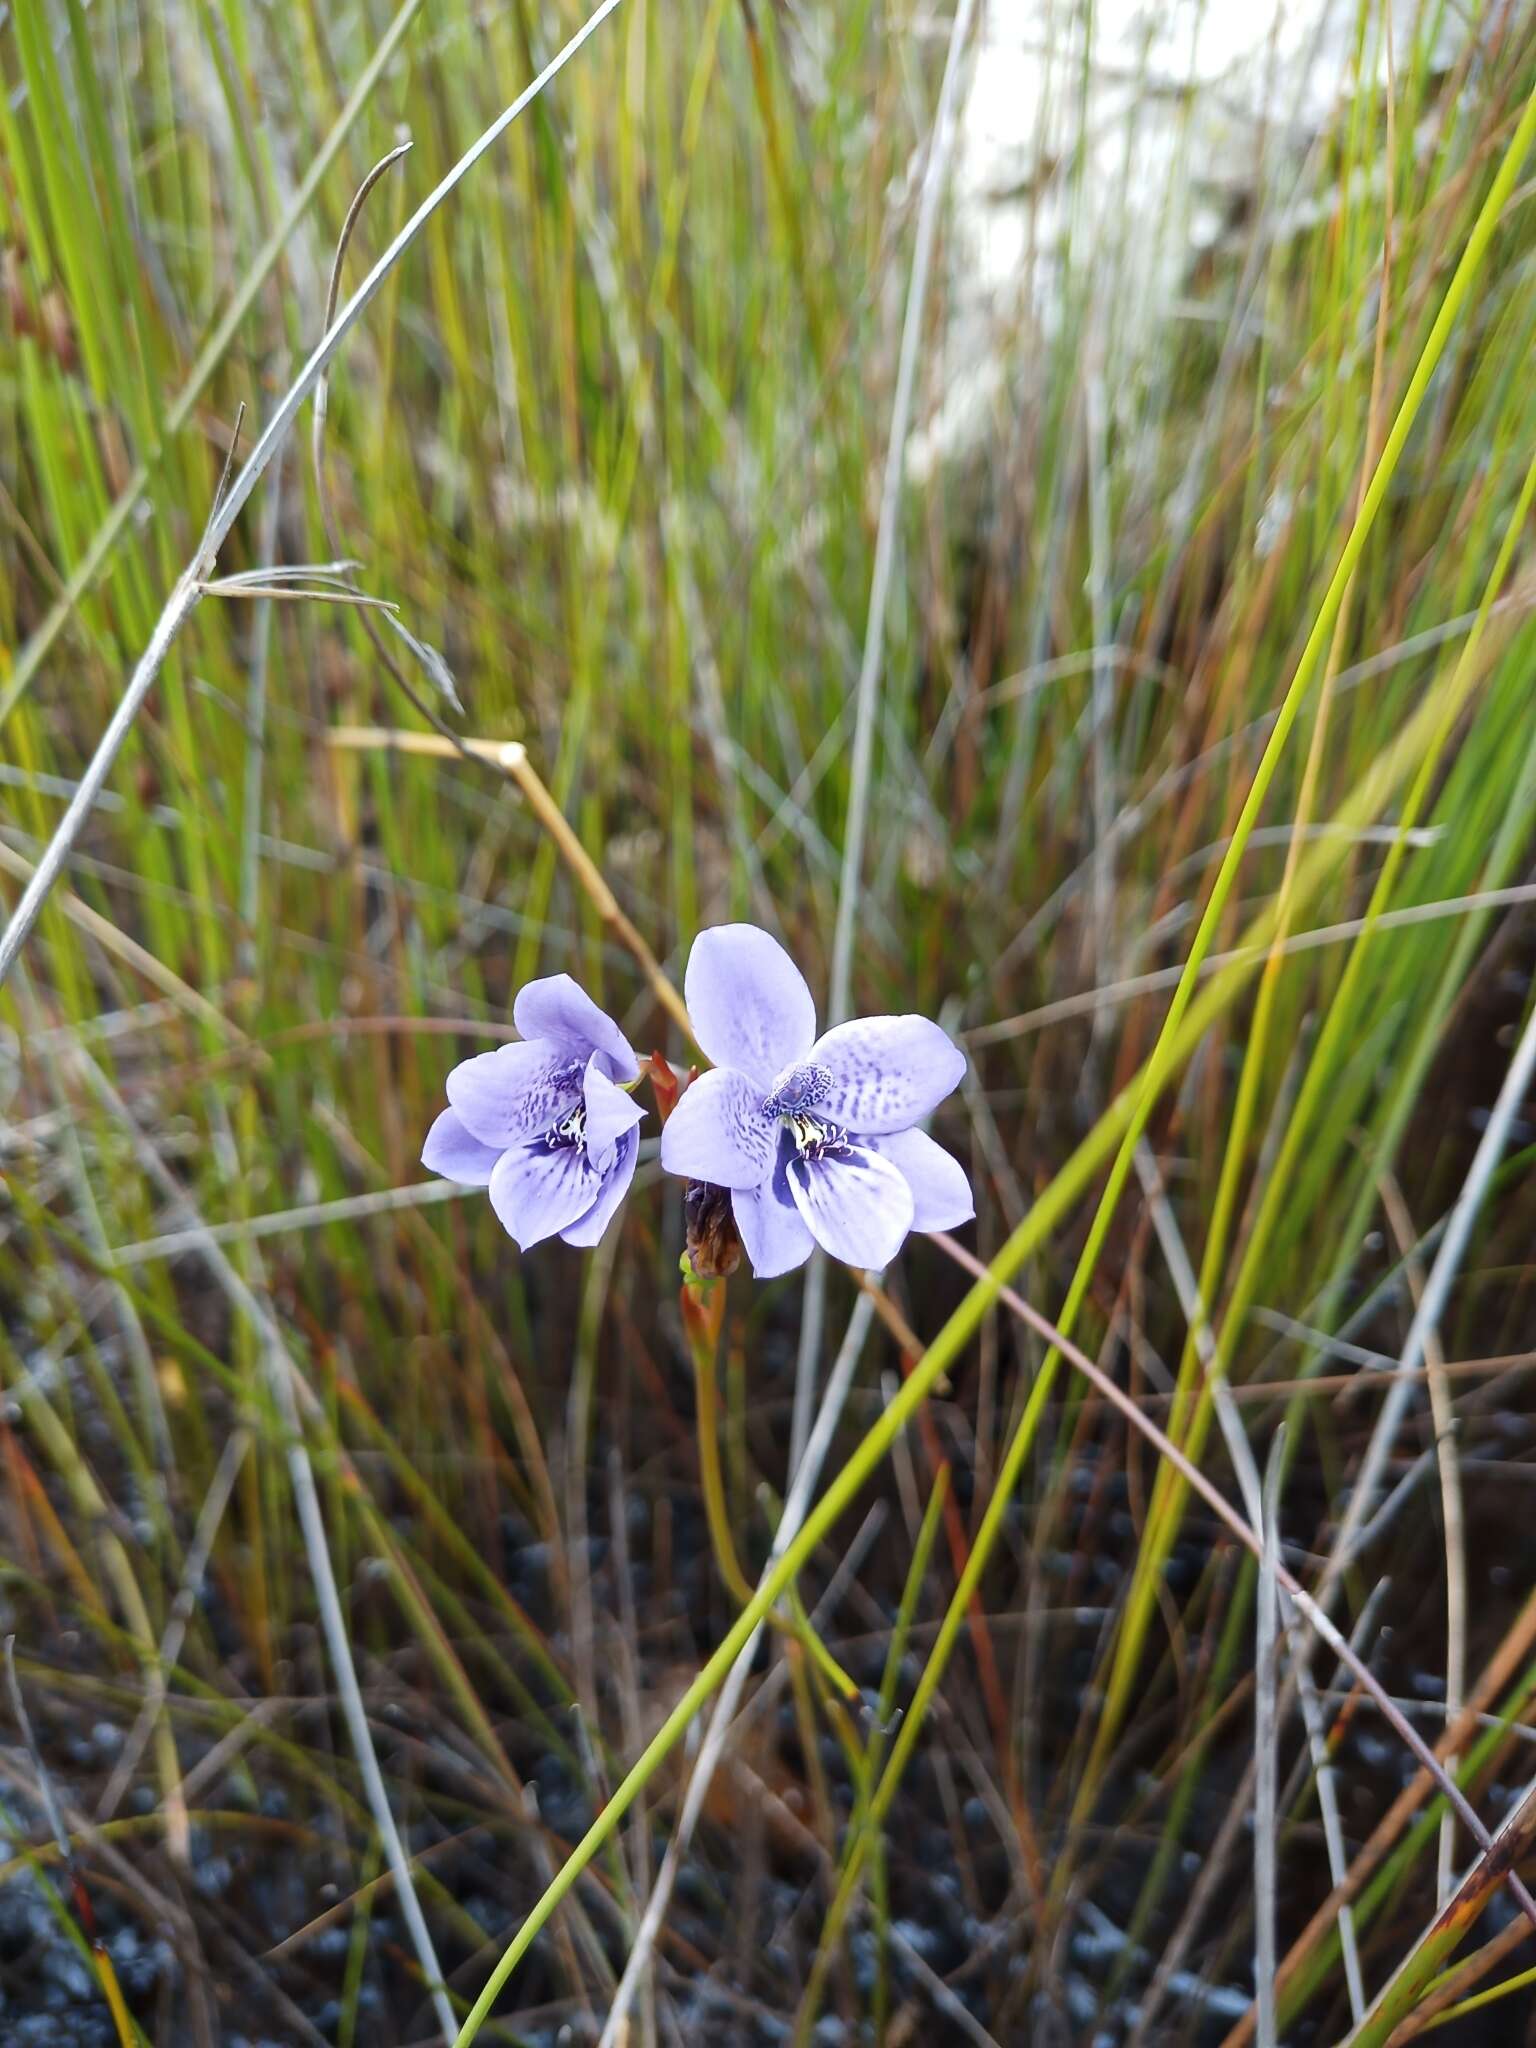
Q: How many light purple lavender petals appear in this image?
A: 12